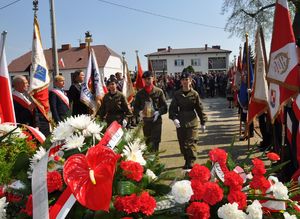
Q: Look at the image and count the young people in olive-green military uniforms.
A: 3